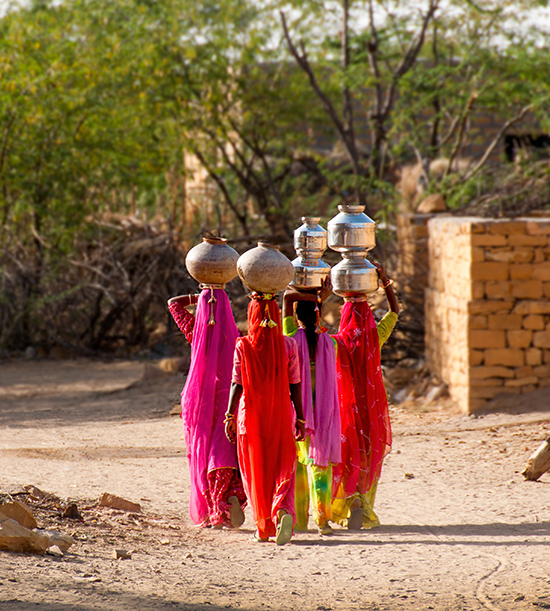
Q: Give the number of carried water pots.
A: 6